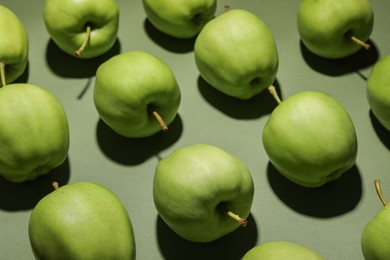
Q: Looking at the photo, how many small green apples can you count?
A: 13